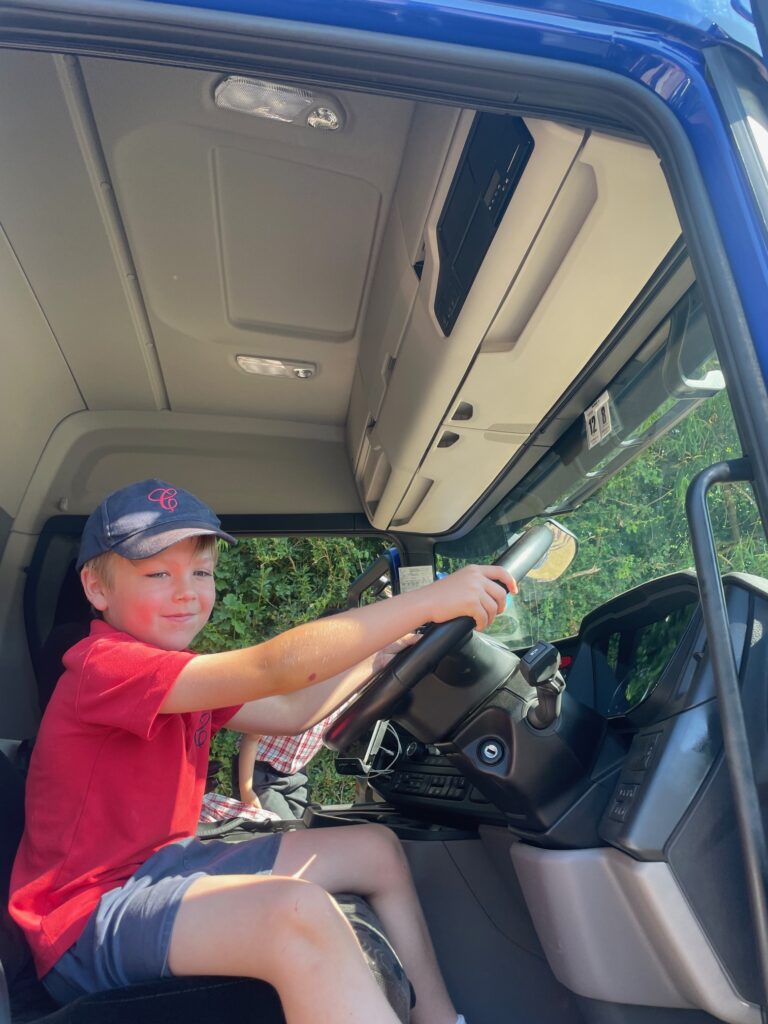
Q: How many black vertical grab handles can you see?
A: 1